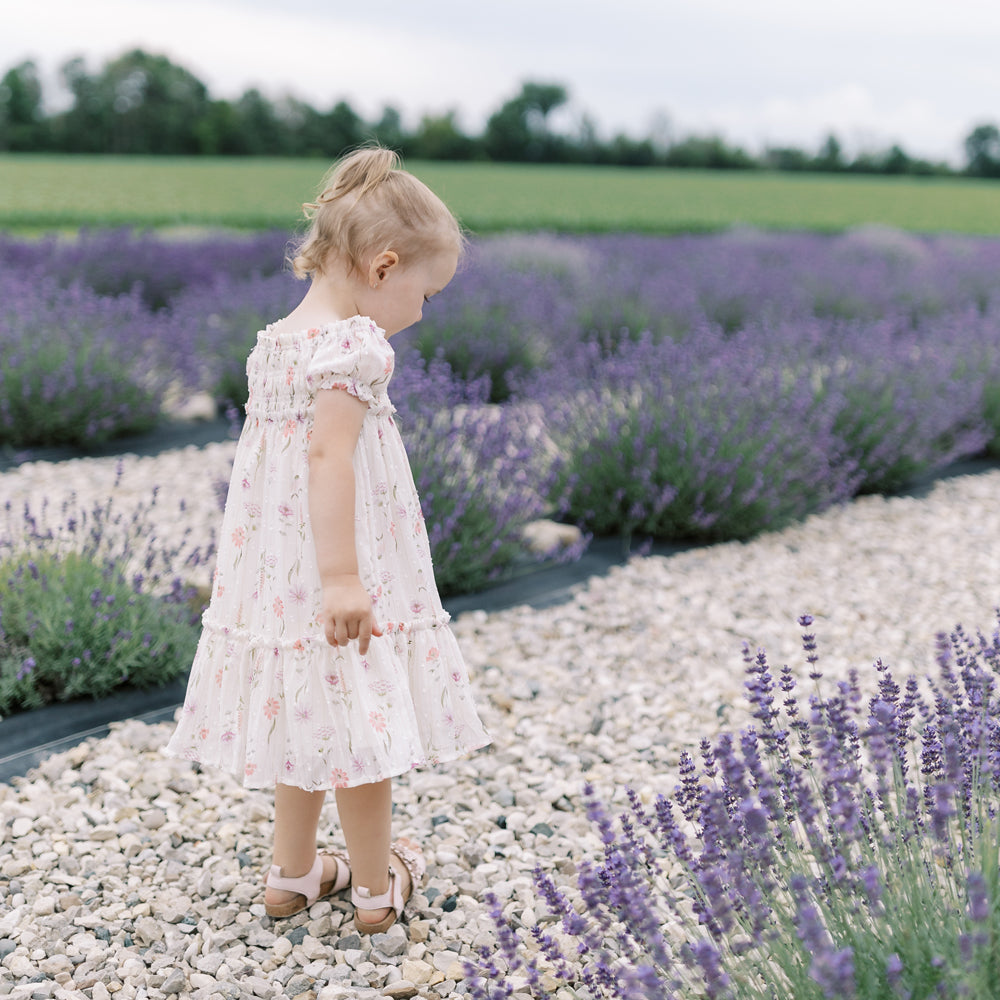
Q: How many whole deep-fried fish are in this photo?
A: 0